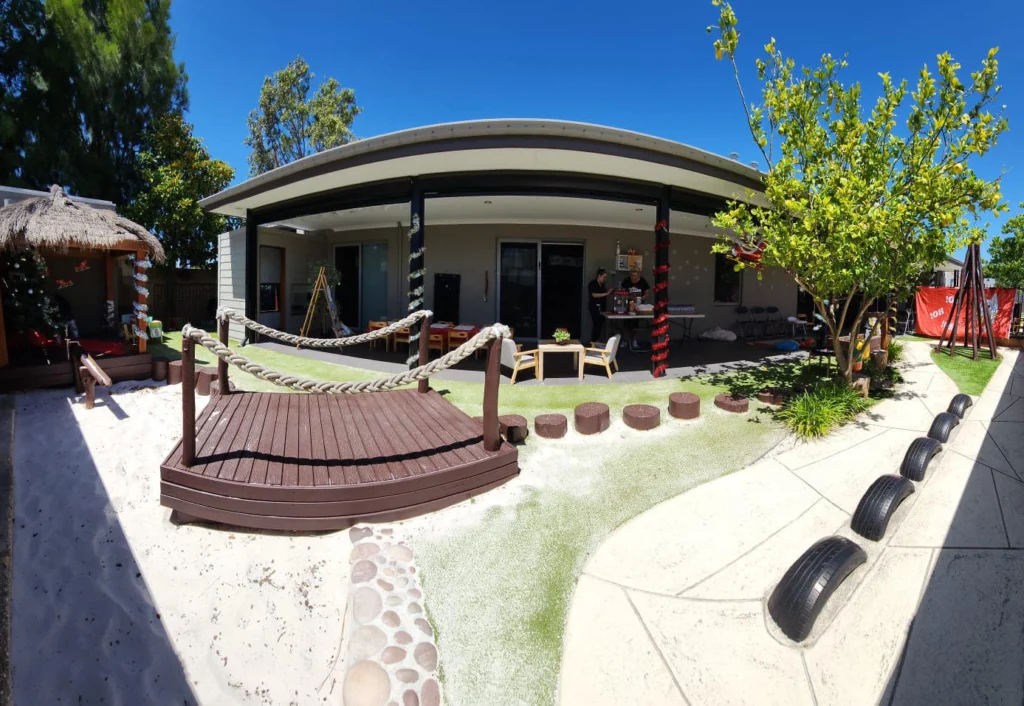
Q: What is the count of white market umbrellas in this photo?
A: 0